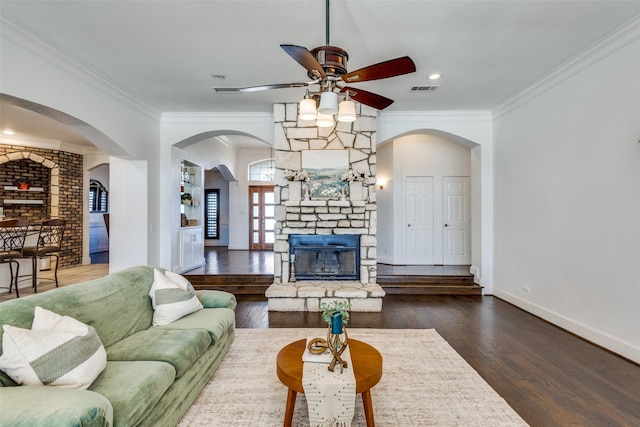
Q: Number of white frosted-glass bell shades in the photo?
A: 4